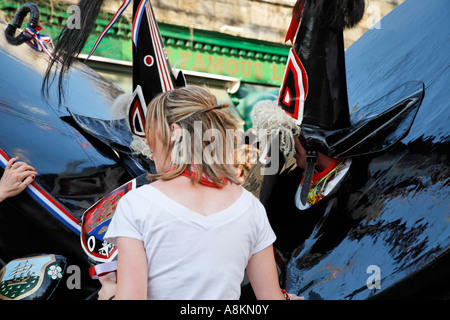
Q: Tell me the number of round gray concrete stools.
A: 0